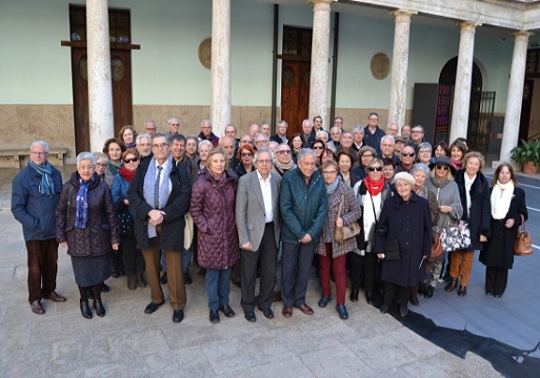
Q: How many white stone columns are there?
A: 6